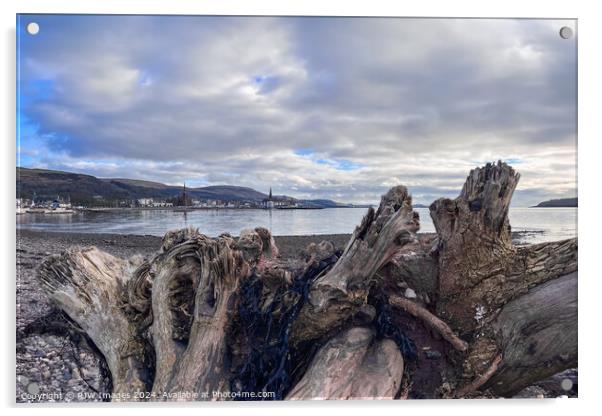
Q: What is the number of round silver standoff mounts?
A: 4